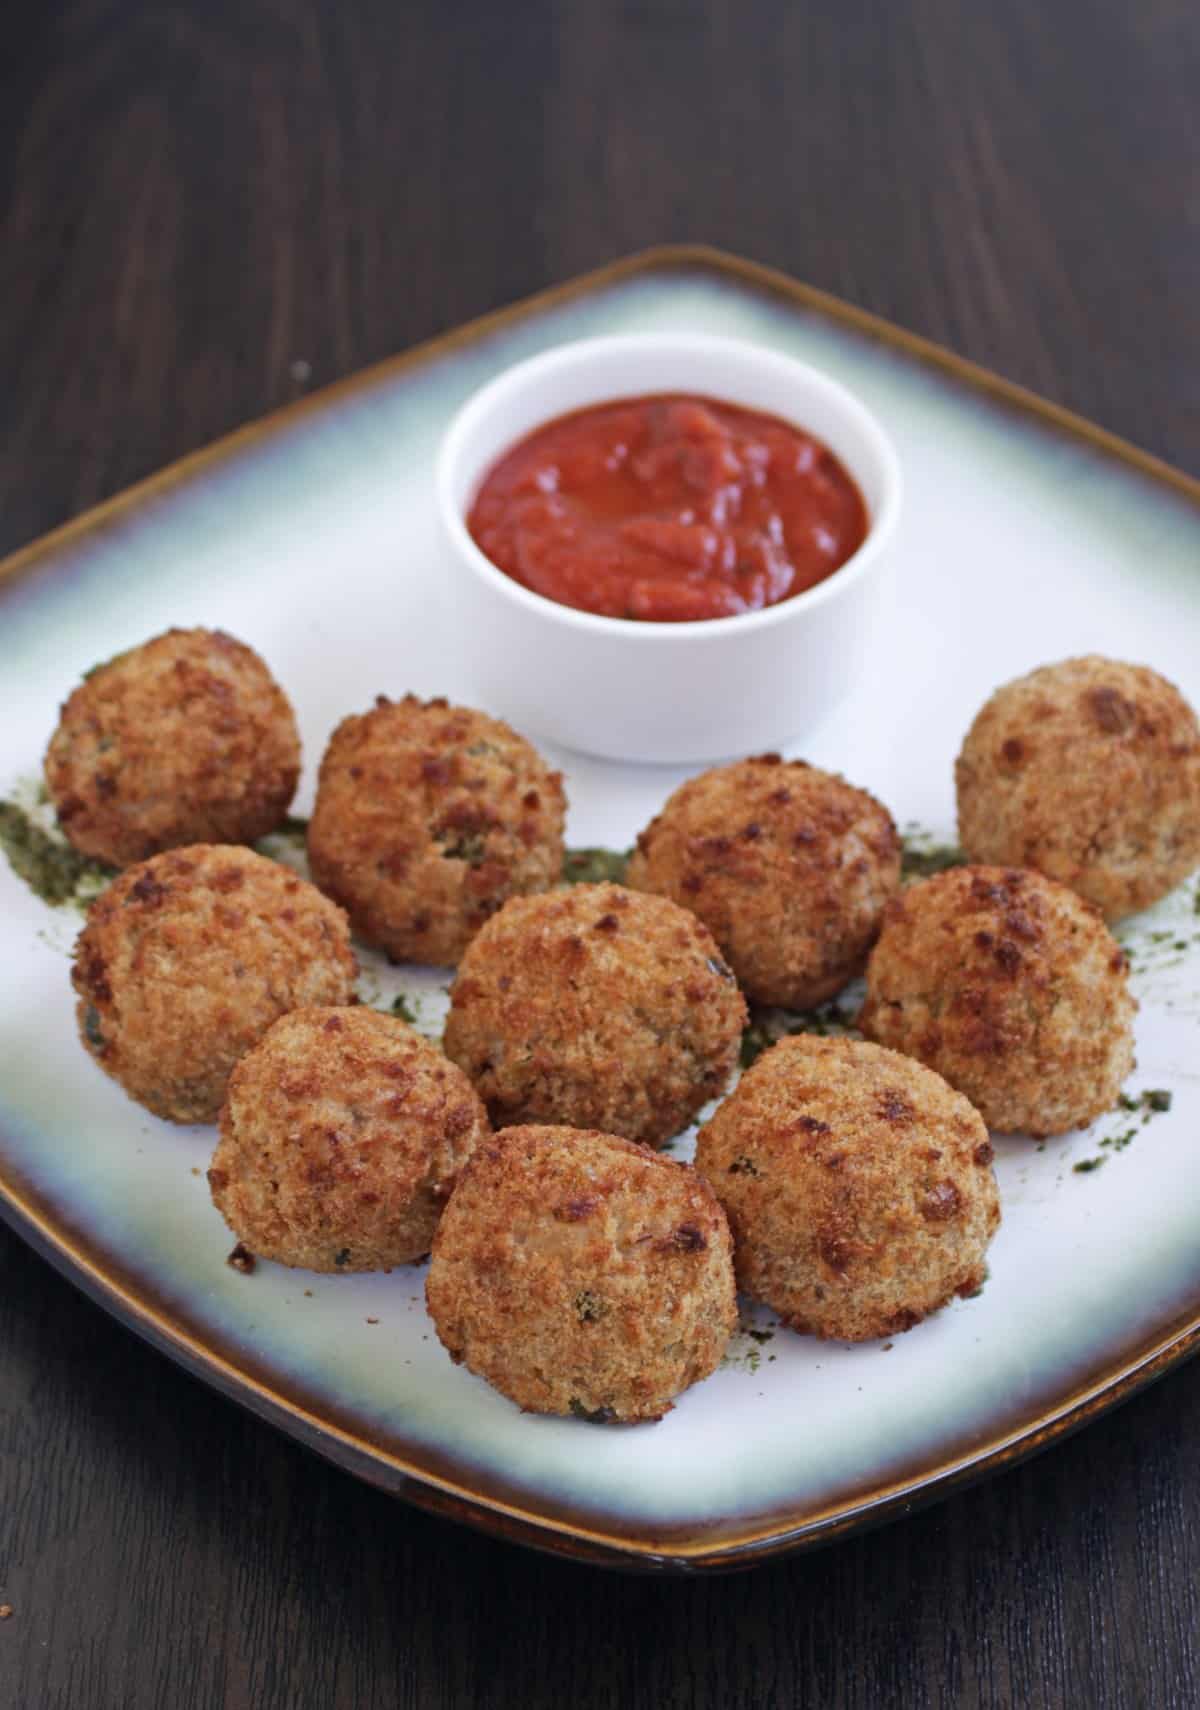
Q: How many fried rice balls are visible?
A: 10